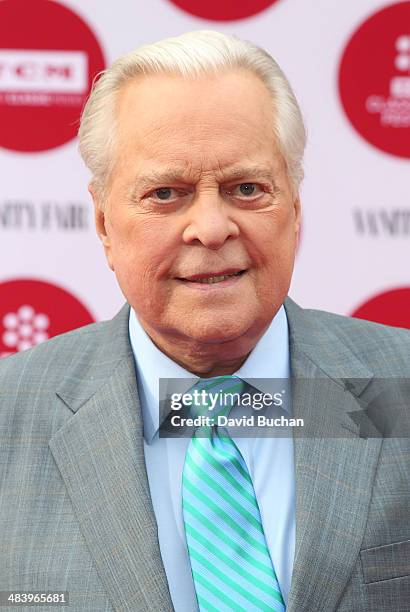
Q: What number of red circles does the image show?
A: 5